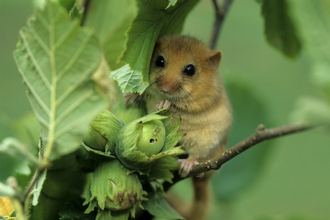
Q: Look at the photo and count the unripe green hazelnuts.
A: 3